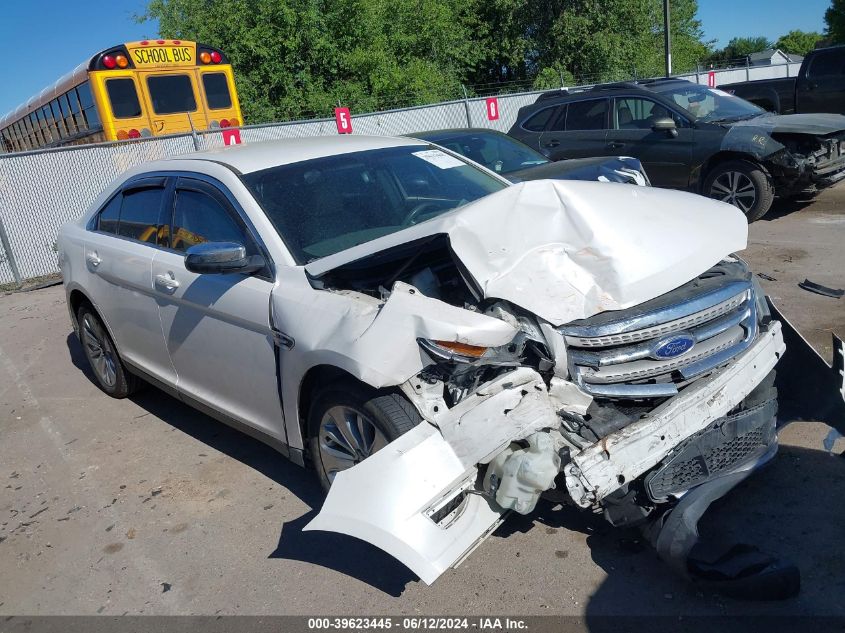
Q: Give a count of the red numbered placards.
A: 4